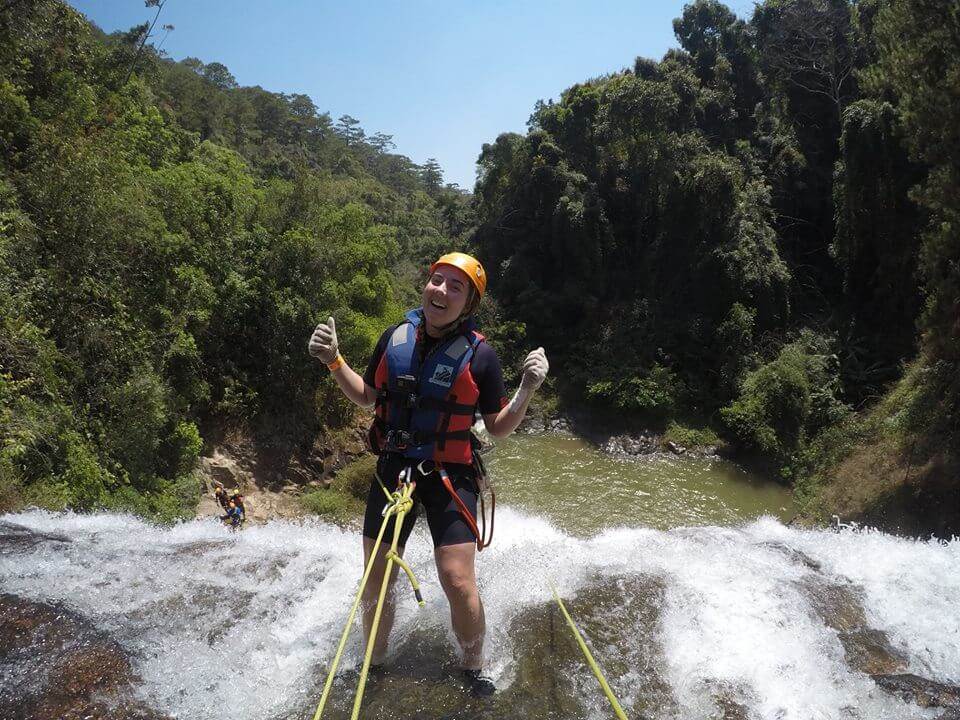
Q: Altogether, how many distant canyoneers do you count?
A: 3